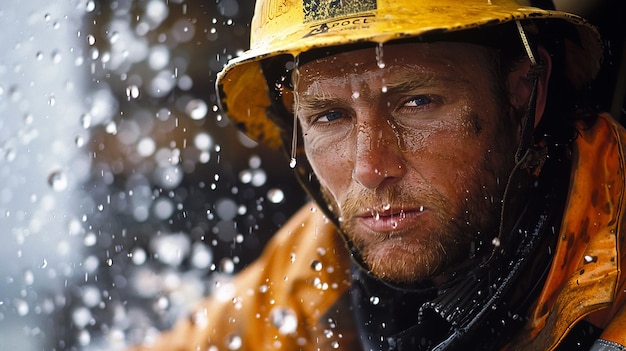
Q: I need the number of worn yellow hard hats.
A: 1